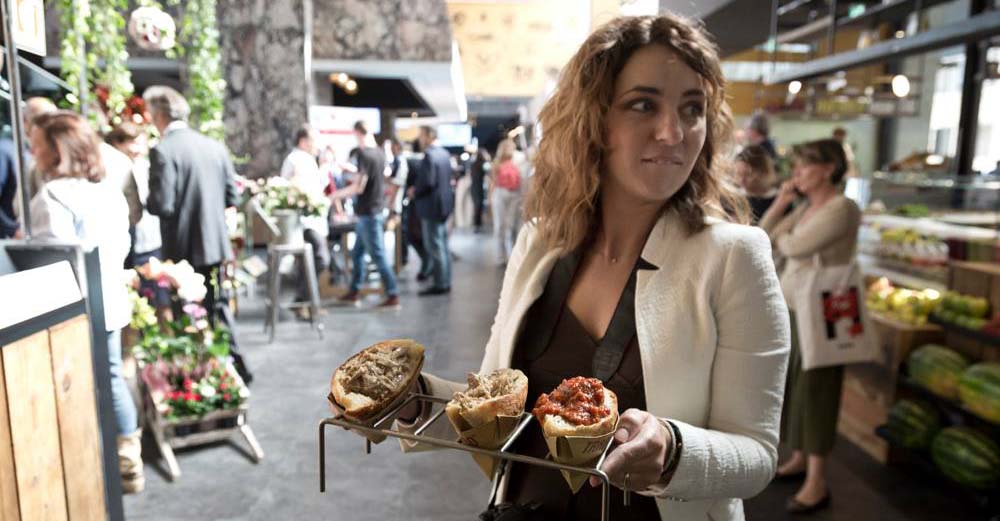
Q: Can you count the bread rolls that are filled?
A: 3